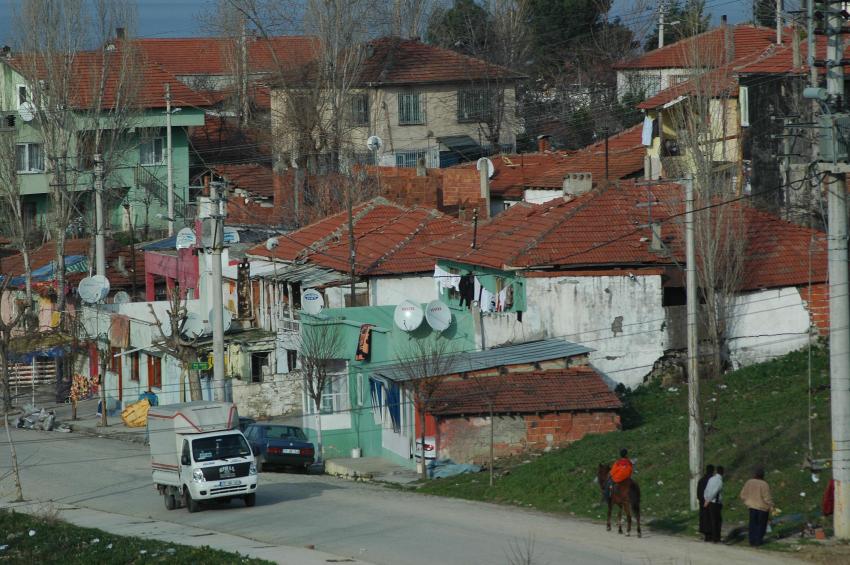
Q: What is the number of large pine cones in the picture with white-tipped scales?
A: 0